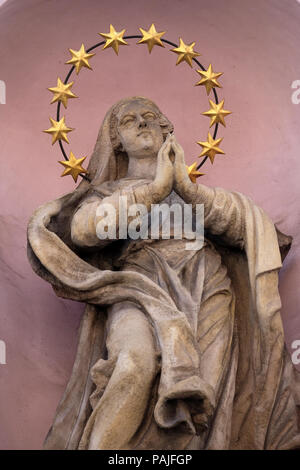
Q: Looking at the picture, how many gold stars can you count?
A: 11